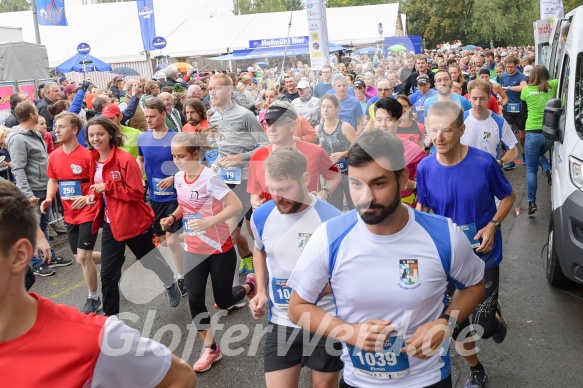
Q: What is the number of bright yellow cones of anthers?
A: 0